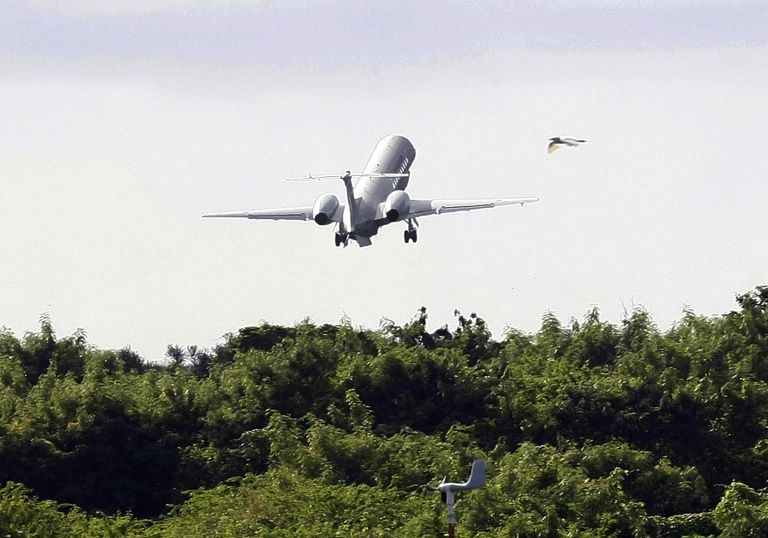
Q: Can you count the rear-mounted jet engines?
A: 2